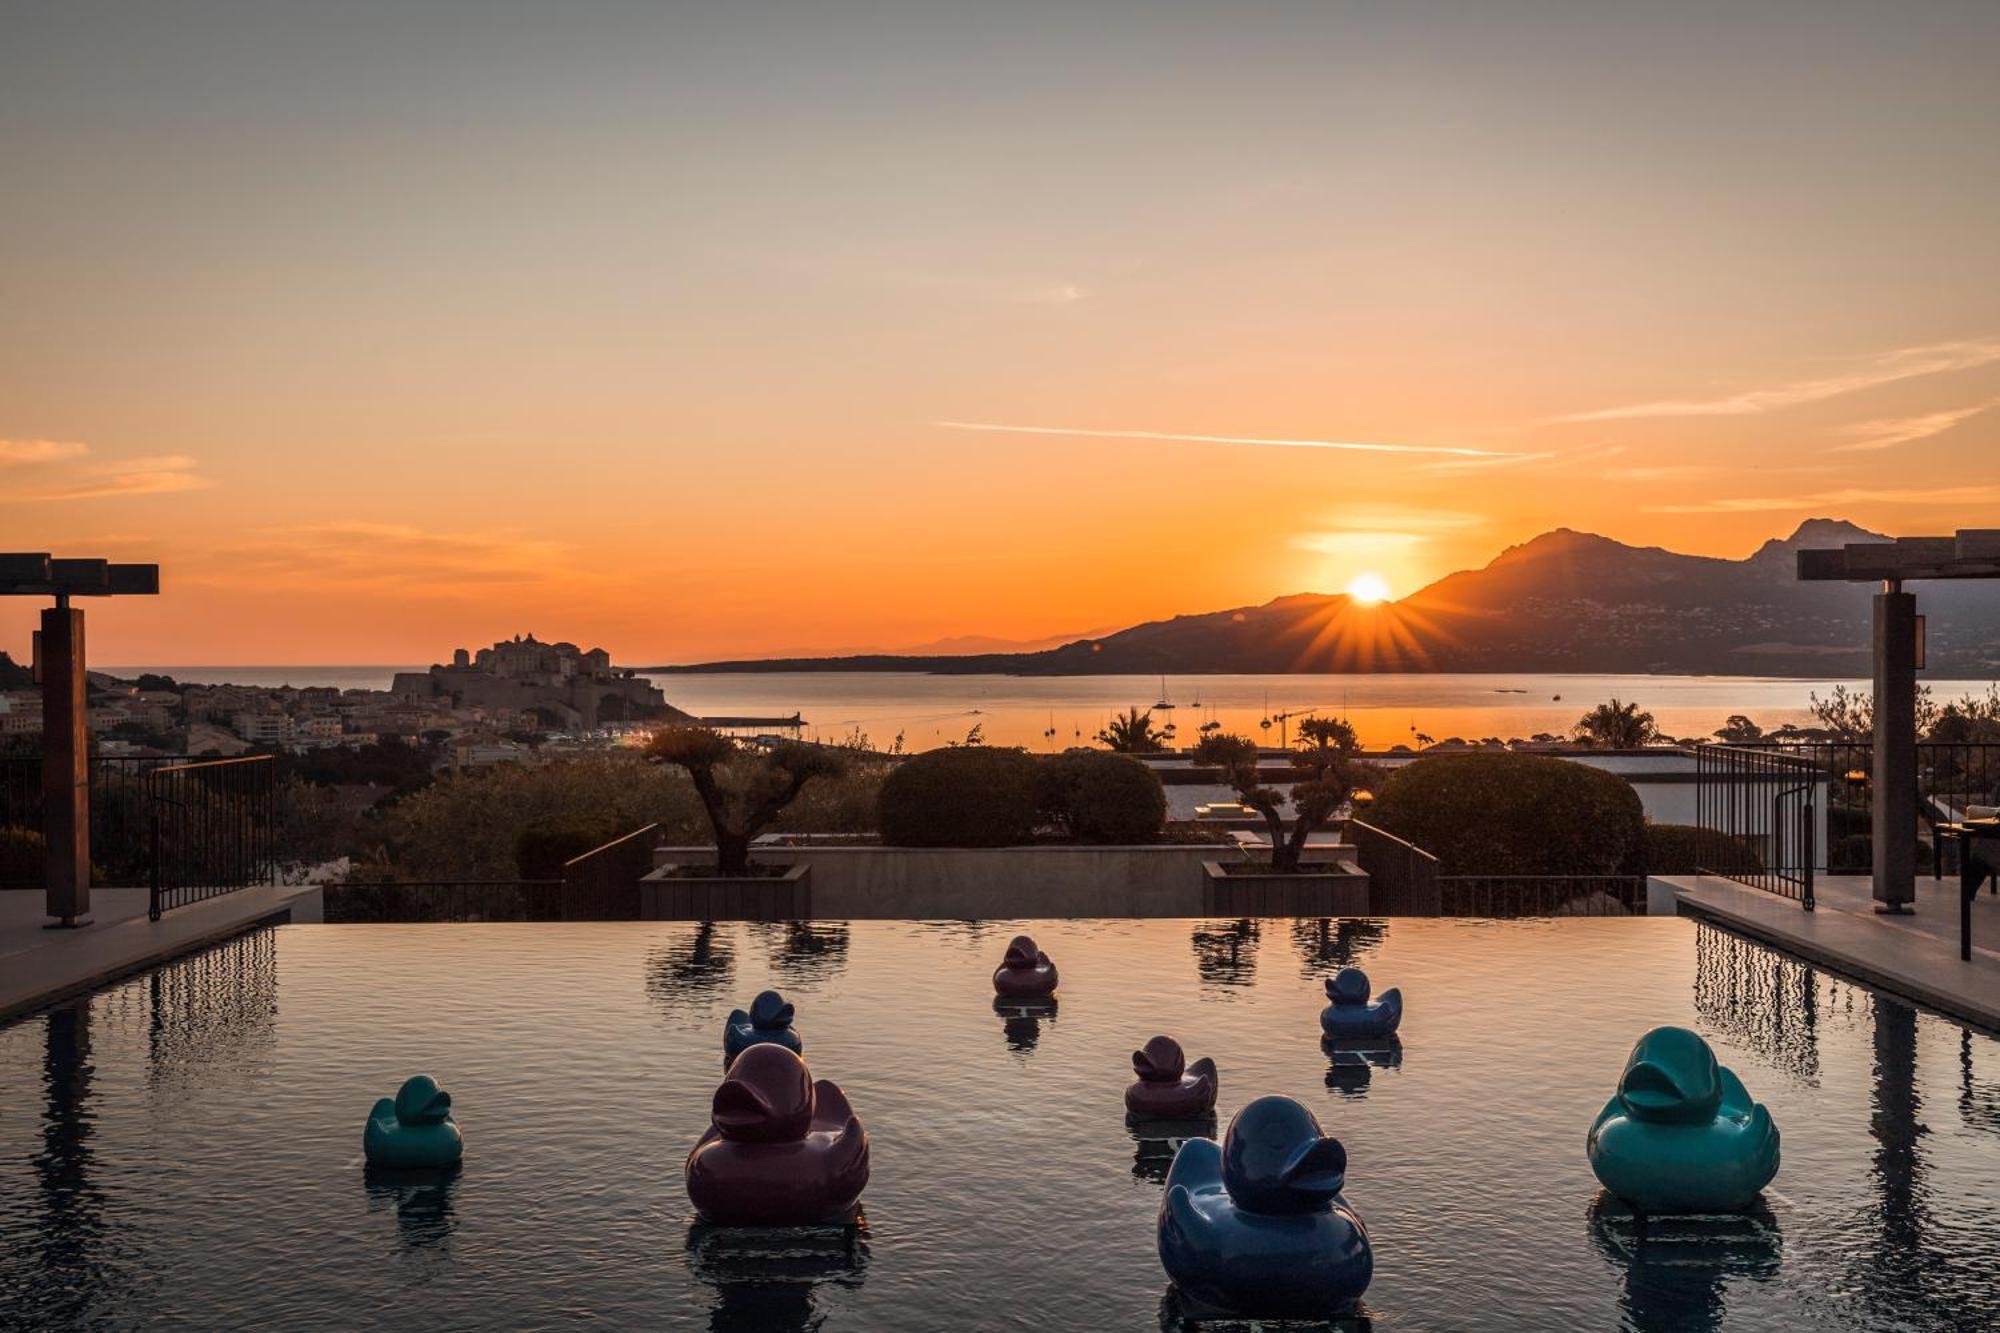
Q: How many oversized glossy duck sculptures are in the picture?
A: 8